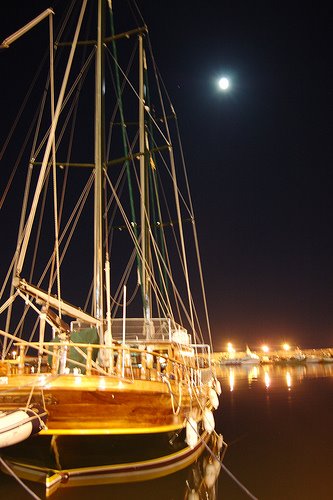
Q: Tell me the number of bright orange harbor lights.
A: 3